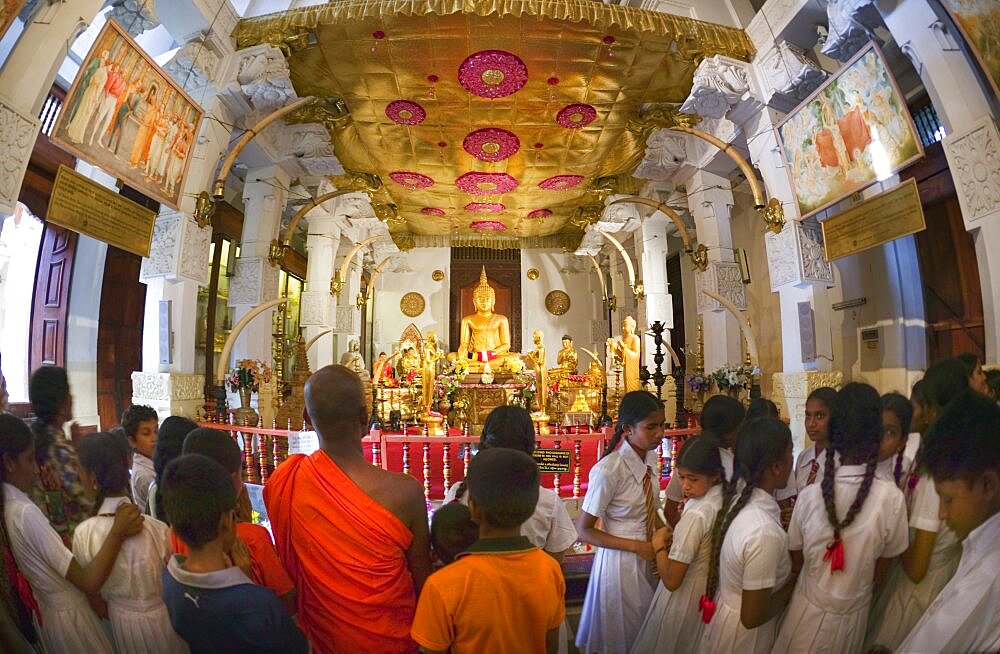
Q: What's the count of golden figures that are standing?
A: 3